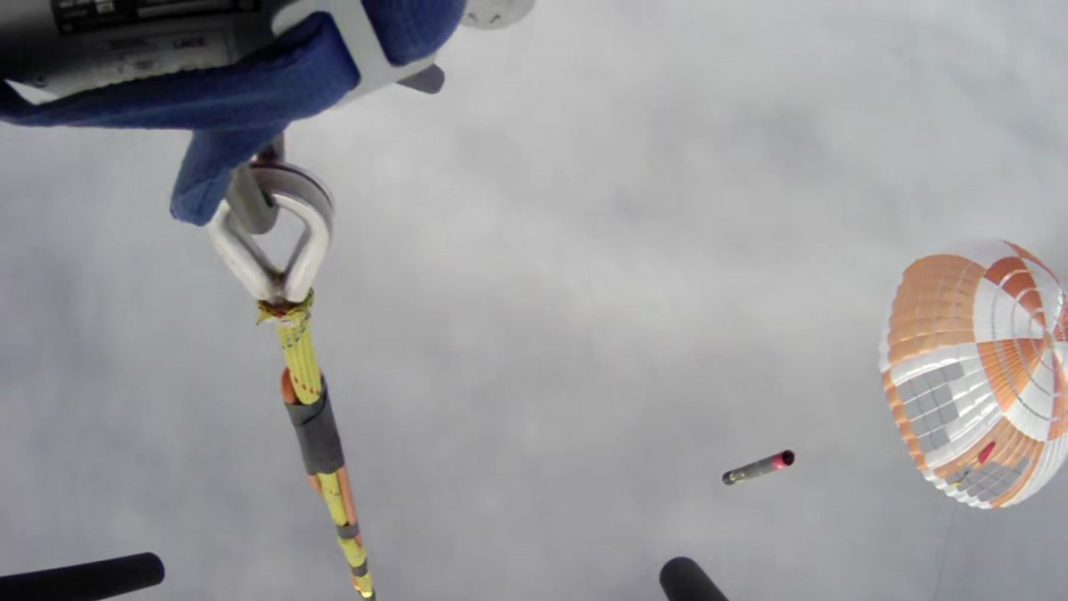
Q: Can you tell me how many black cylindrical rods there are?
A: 2